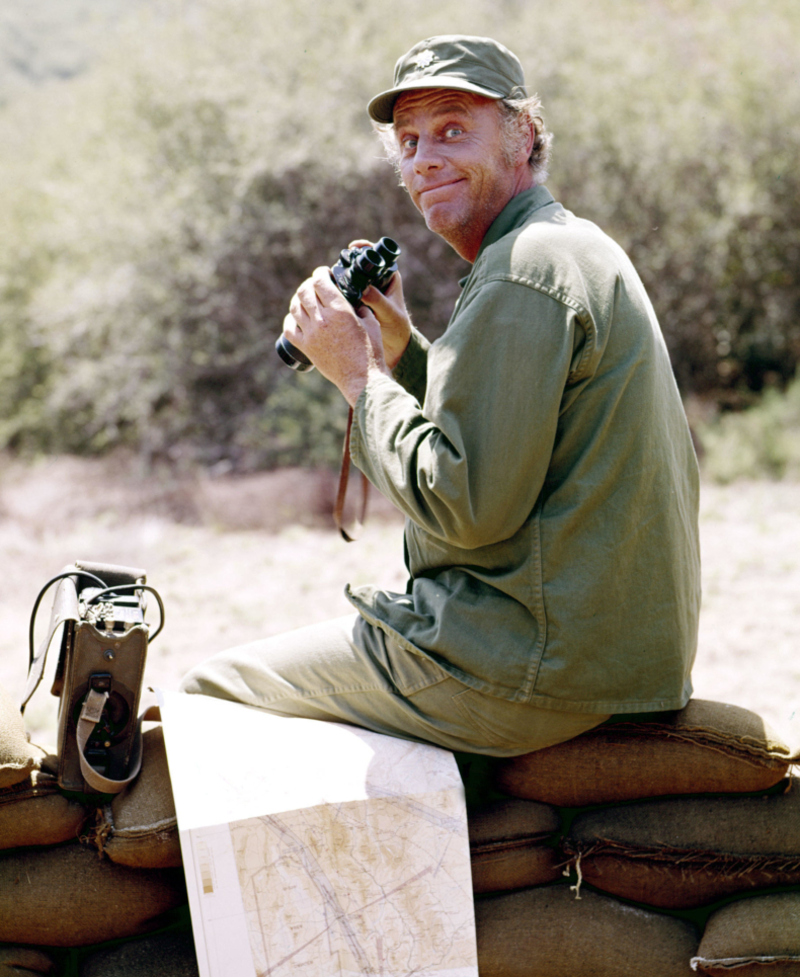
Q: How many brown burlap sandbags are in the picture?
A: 11